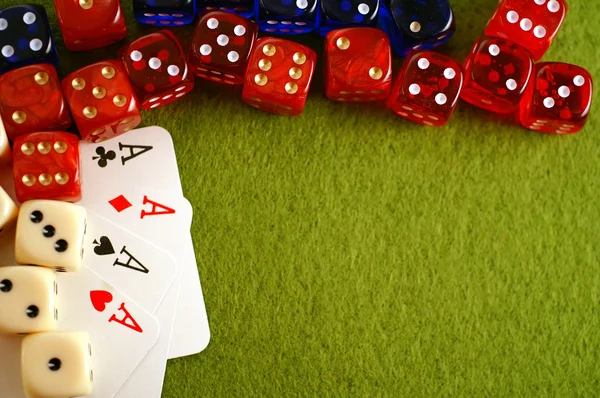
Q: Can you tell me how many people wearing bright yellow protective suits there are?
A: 0